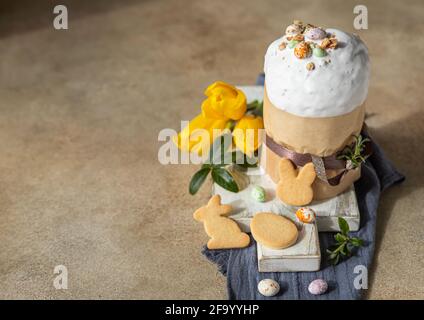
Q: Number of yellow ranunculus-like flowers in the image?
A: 3